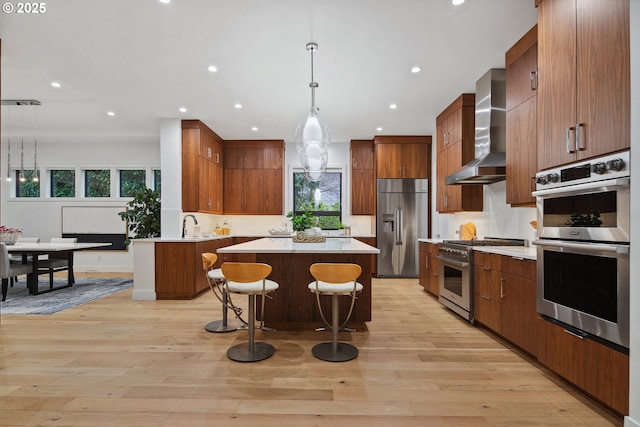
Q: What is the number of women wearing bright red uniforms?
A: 0